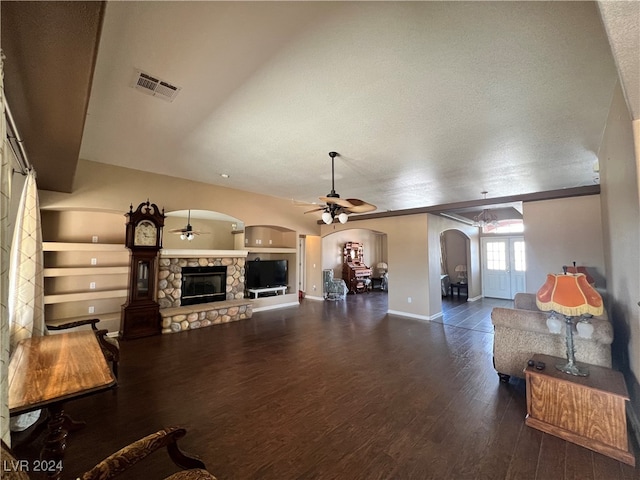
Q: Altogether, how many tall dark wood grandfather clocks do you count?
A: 1